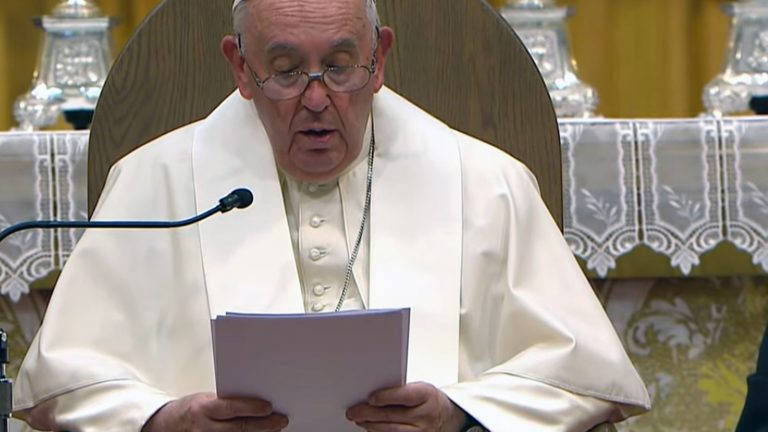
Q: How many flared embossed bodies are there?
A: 3